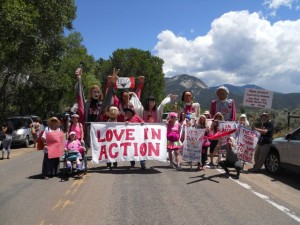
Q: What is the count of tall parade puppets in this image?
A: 5